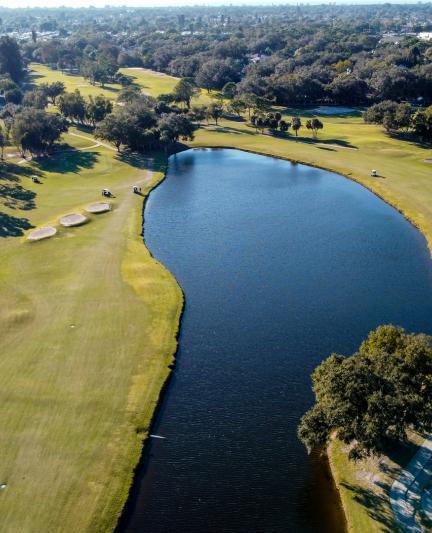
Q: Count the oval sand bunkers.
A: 3